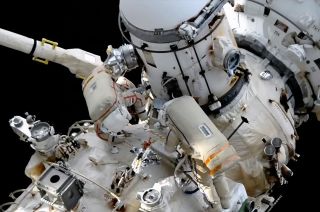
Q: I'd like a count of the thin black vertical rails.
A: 2